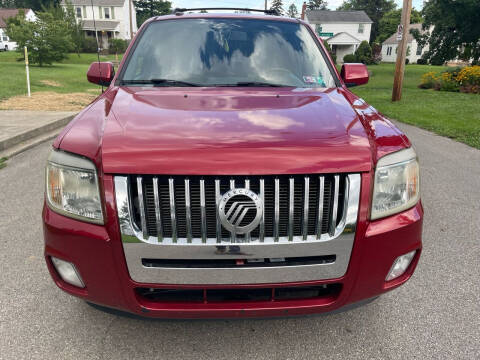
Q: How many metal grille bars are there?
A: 14